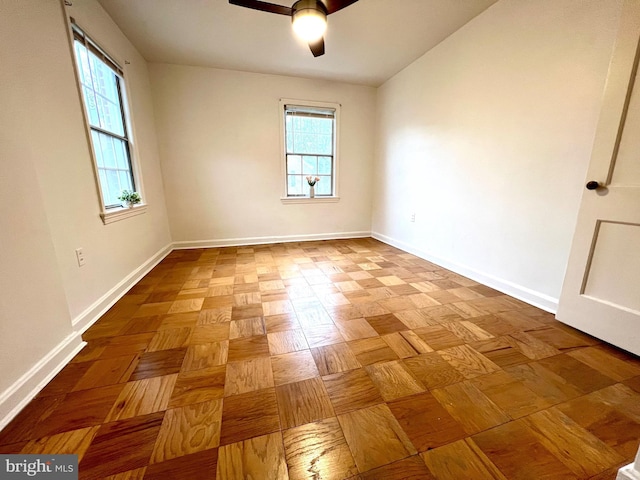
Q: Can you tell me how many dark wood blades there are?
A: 3